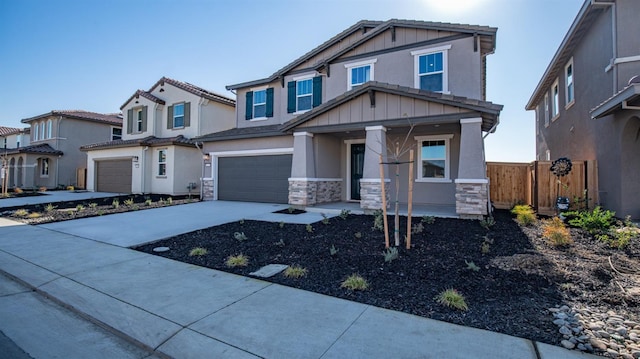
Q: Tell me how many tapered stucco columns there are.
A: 3